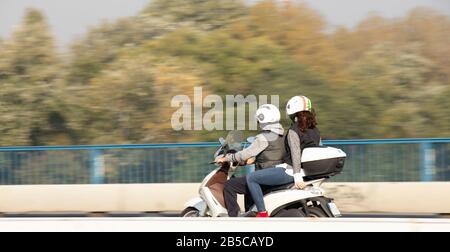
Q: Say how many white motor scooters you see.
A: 1